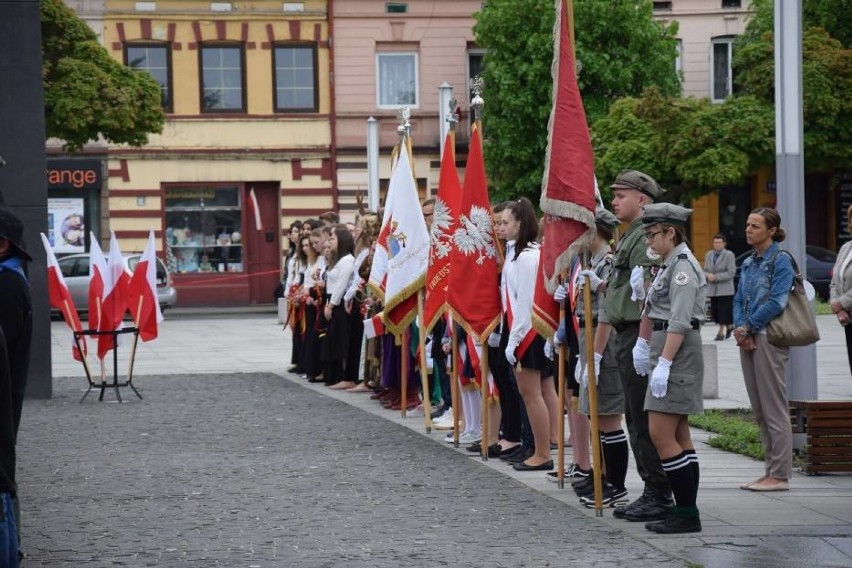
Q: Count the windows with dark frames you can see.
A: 3